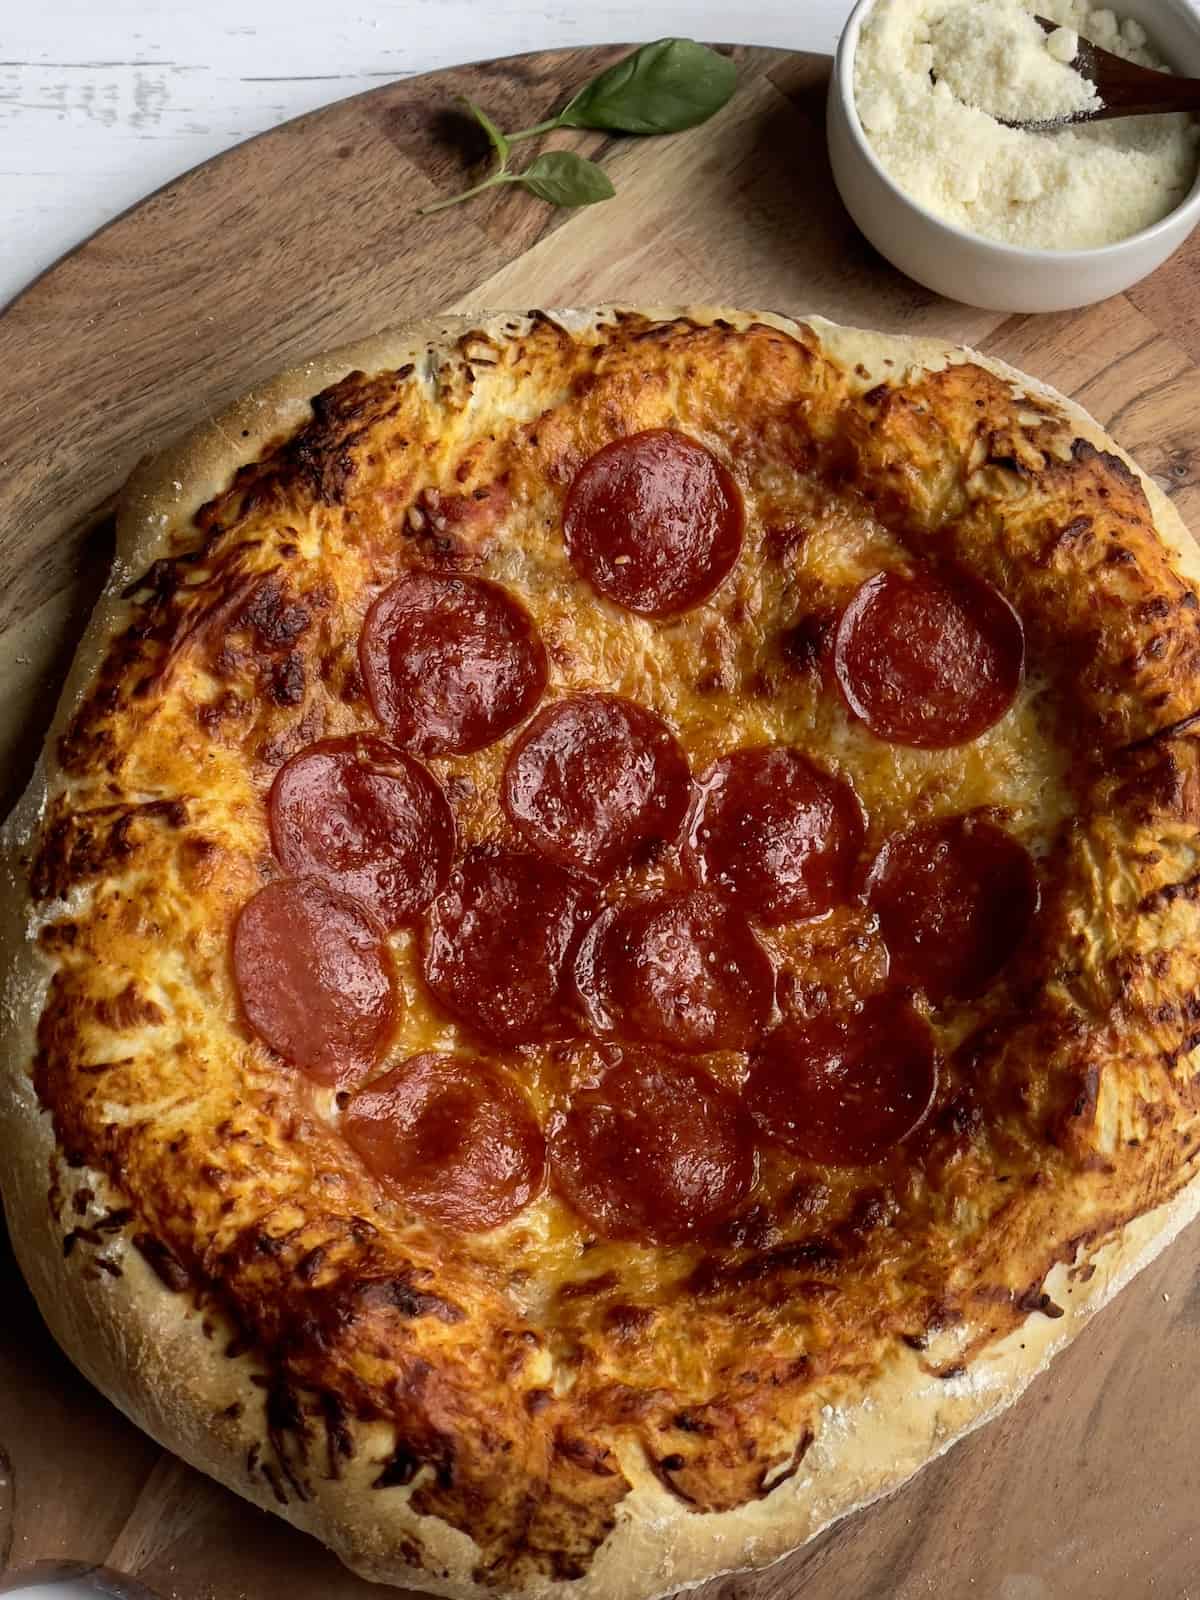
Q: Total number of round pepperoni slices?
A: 13